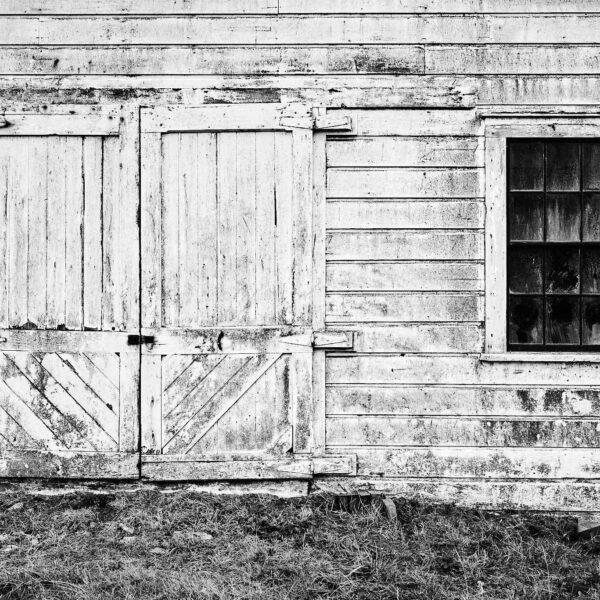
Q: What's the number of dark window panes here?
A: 12